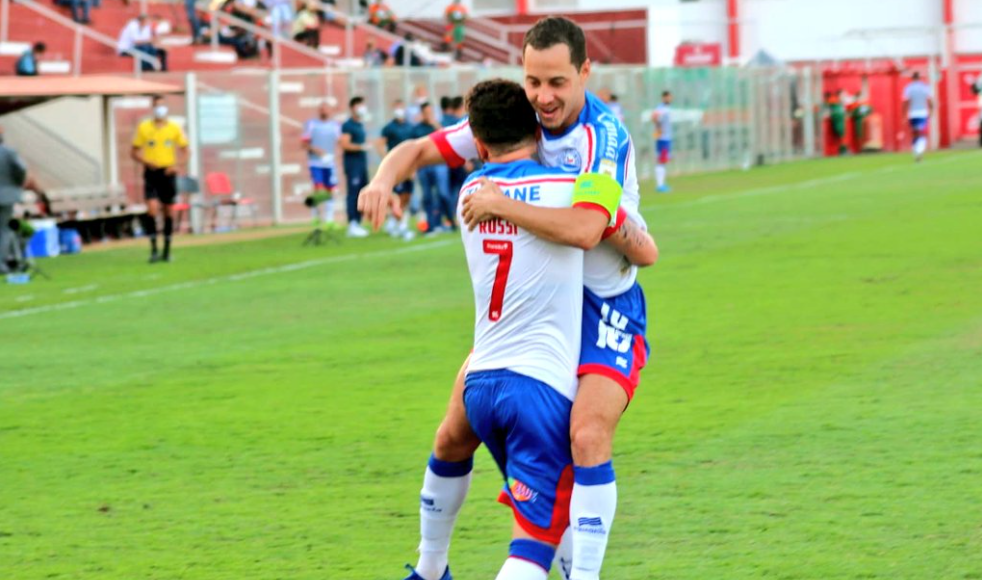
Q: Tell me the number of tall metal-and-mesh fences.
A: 1